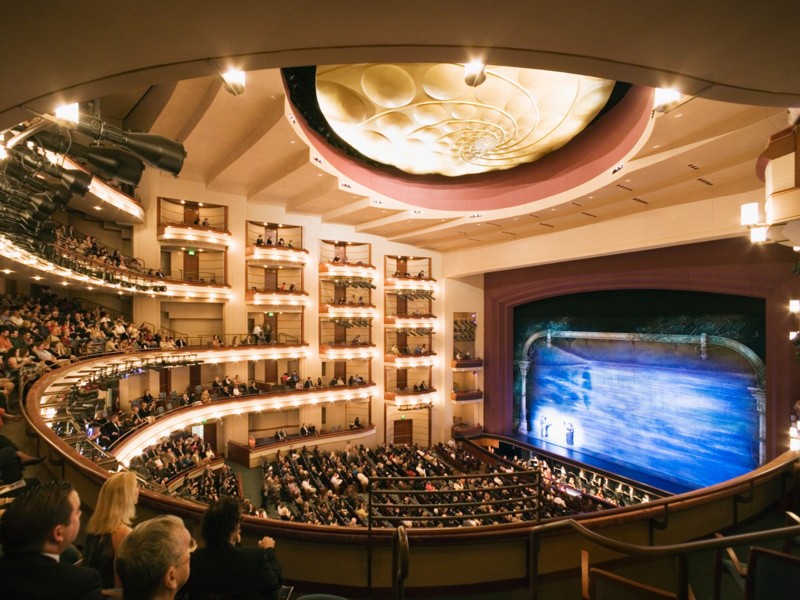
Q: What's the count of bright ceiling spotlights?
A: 4